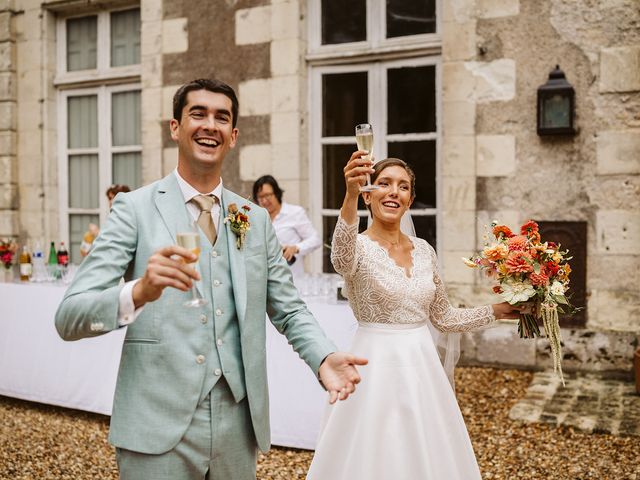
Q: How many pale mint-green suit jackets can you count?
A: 1